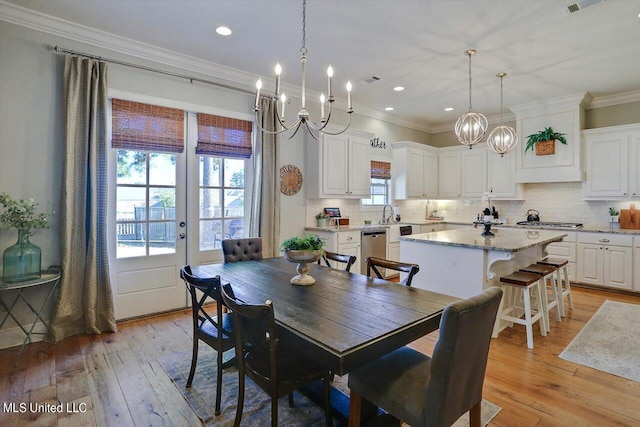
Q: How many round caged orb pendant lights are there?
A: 2